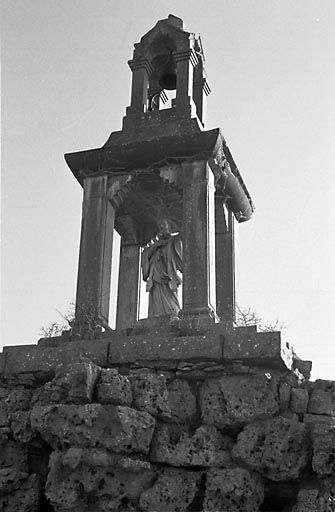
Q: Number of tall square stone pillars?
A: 4